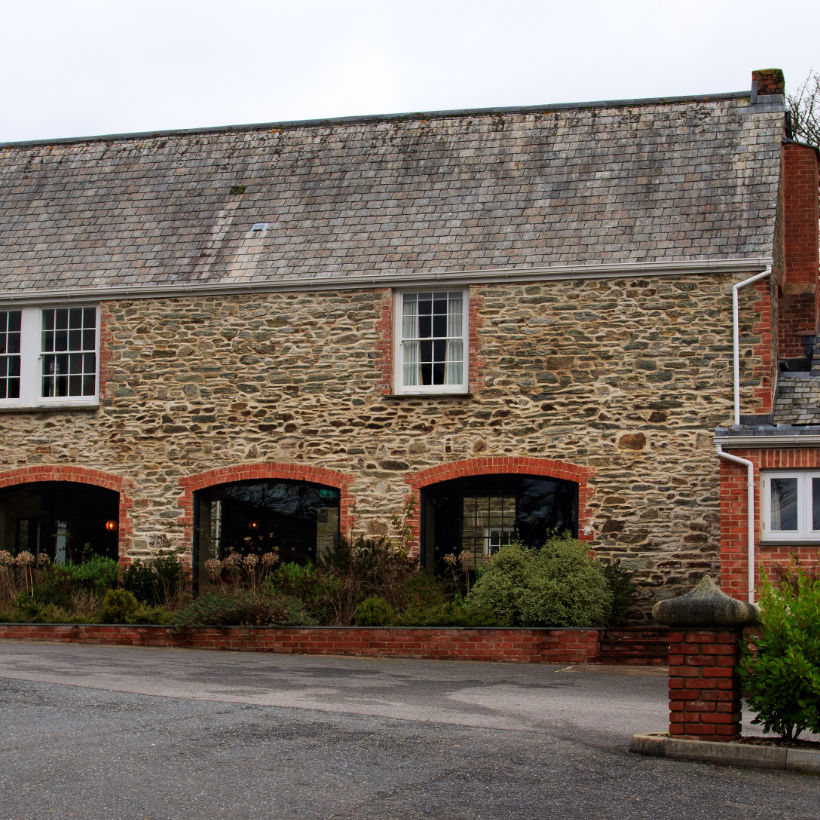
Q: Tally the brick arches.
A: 3